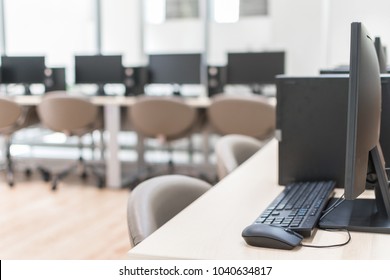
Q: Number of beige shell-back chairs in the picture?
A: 6